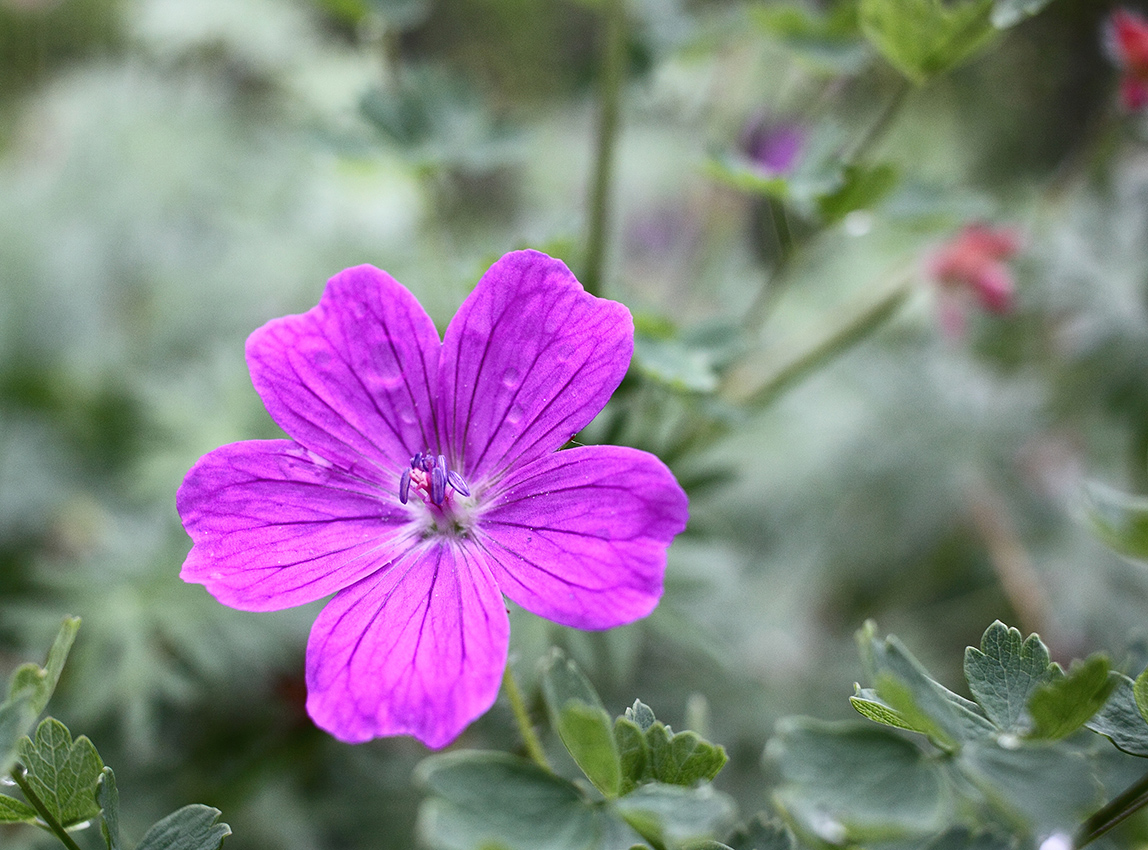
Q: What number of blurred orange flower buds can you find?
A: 2